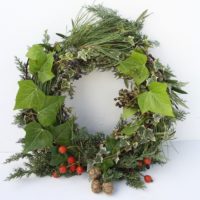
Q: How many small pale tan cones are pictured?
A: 3